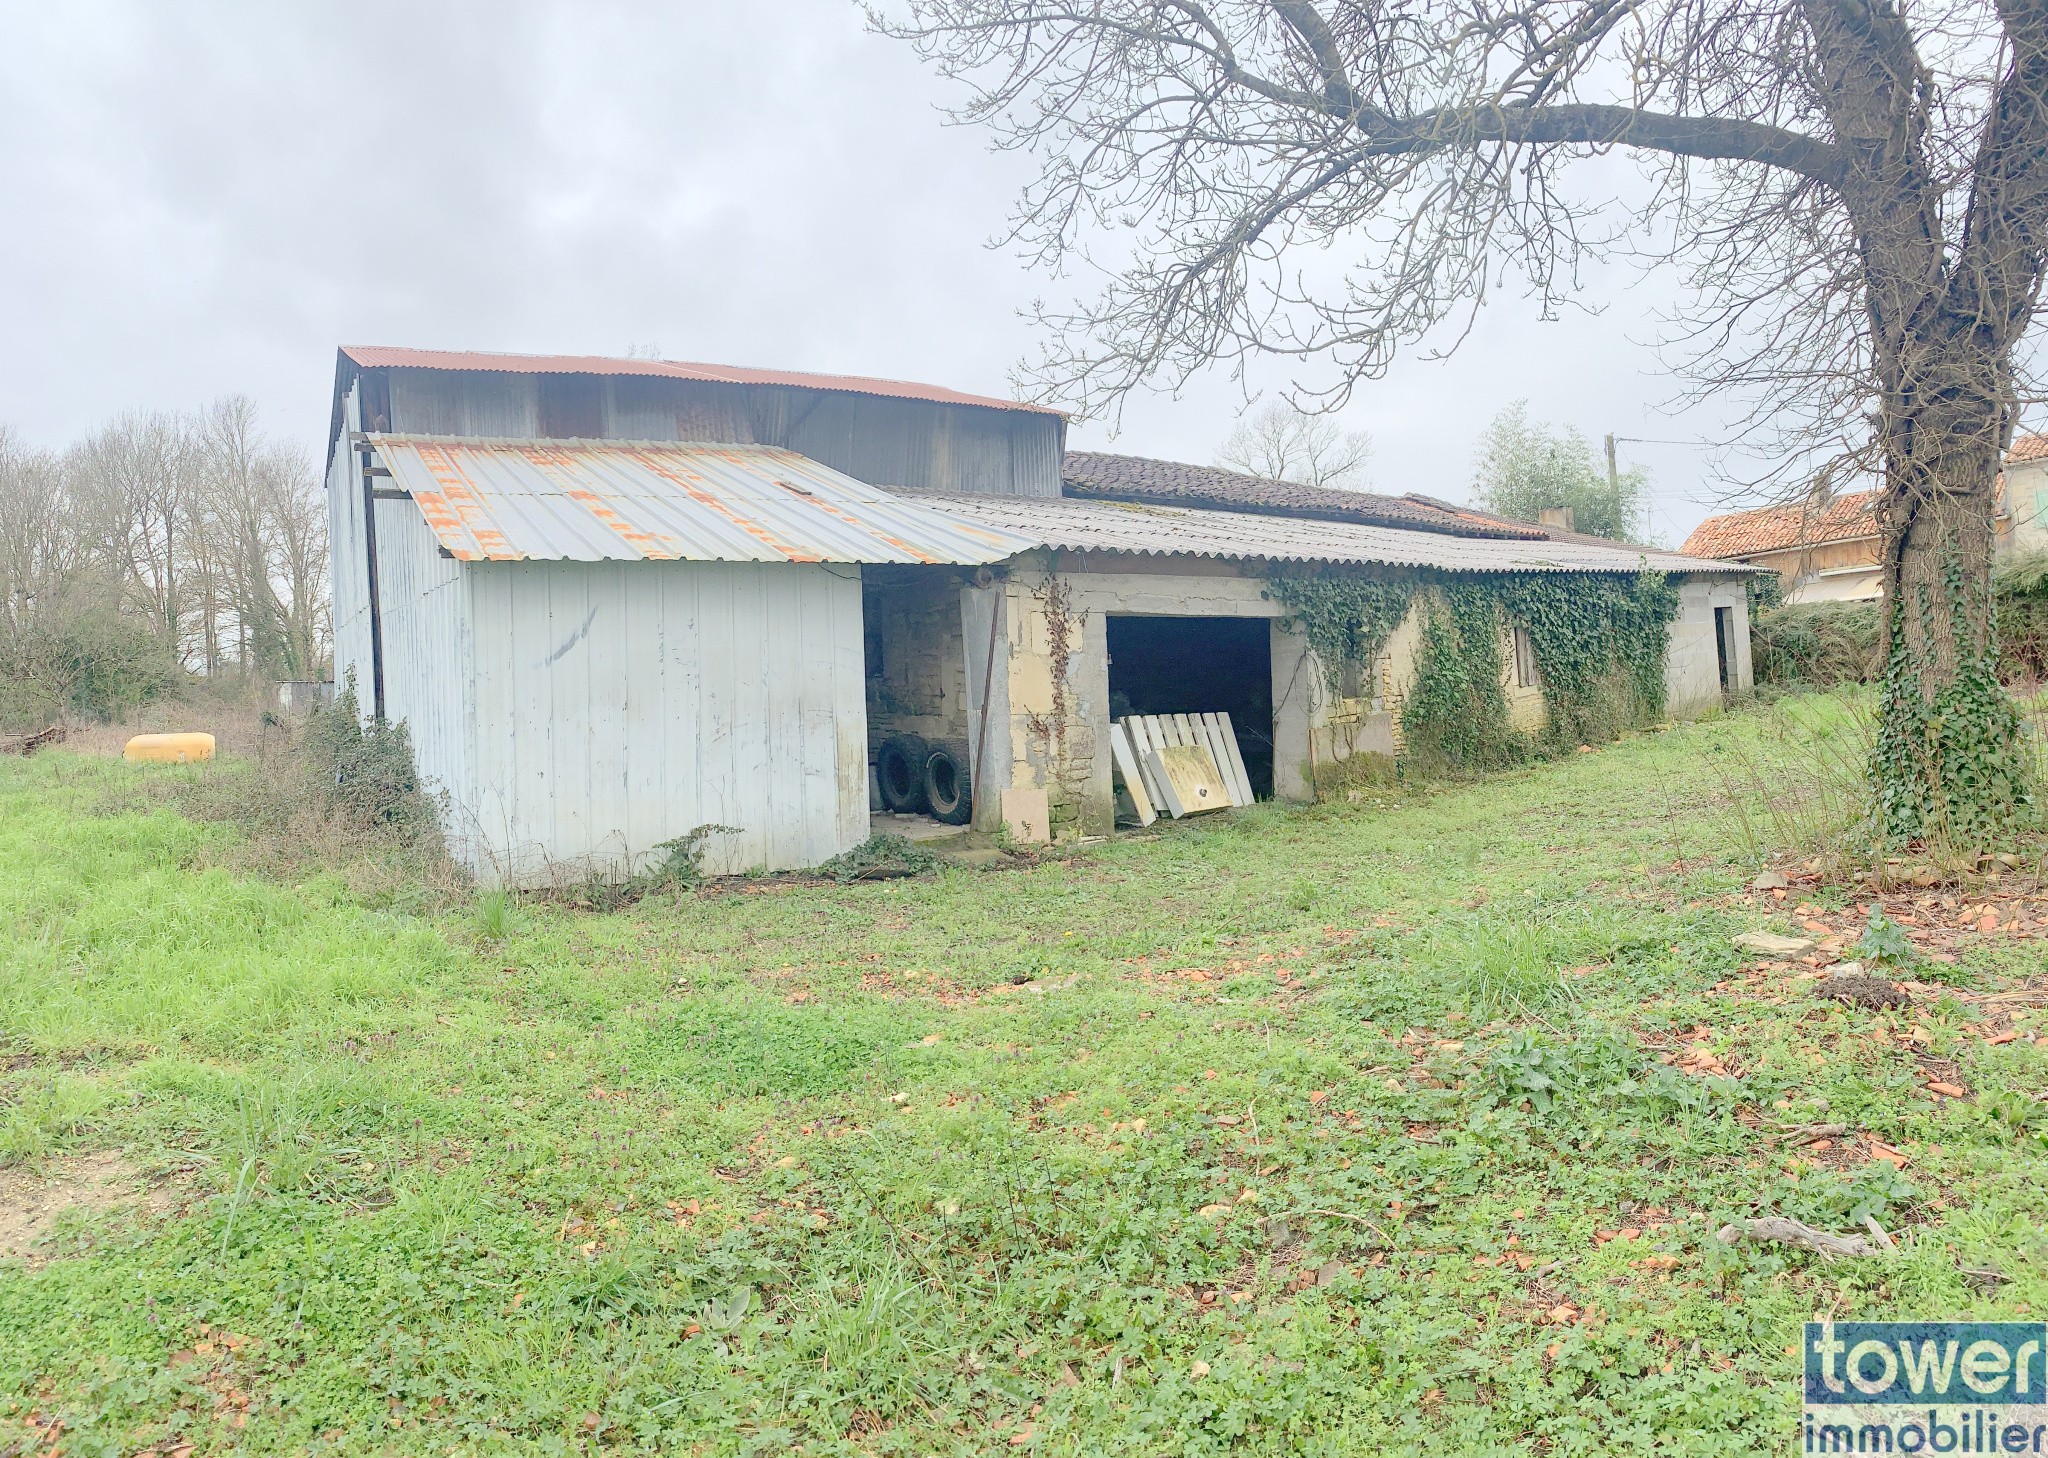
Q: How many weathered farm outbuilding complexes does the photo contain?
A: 1